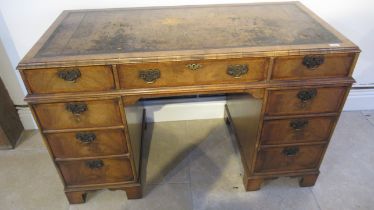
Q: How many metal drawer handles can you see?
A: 10